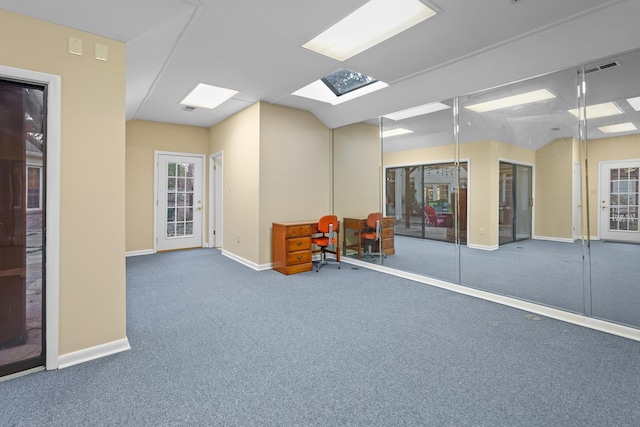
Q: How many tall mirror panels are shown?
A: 4